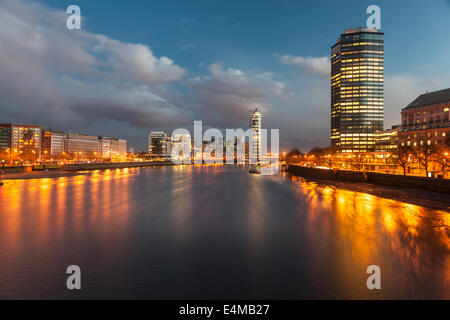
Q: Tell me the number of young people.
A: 0